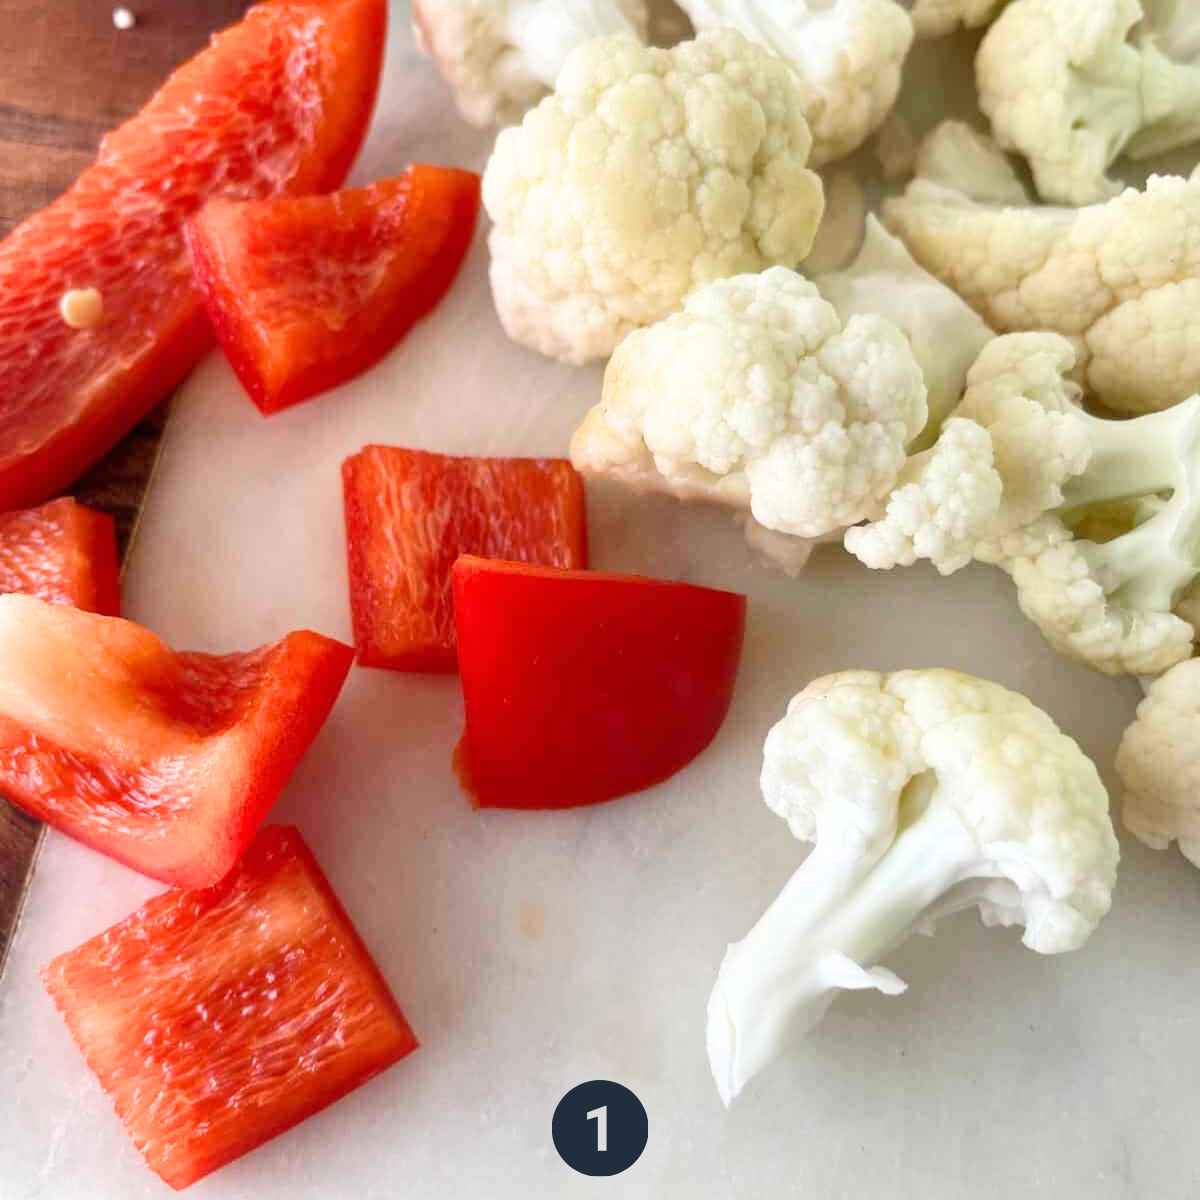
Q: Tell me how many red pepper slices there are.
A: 7